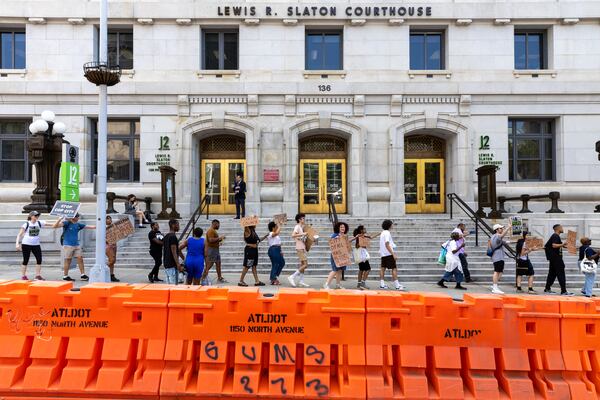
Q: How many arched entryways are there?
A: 3